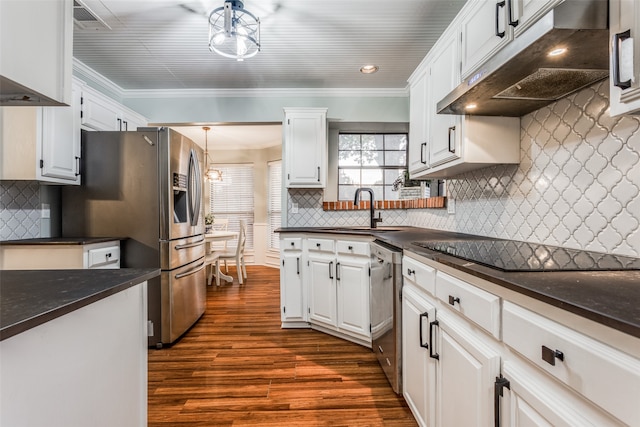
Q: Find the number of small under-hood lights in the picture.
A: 2